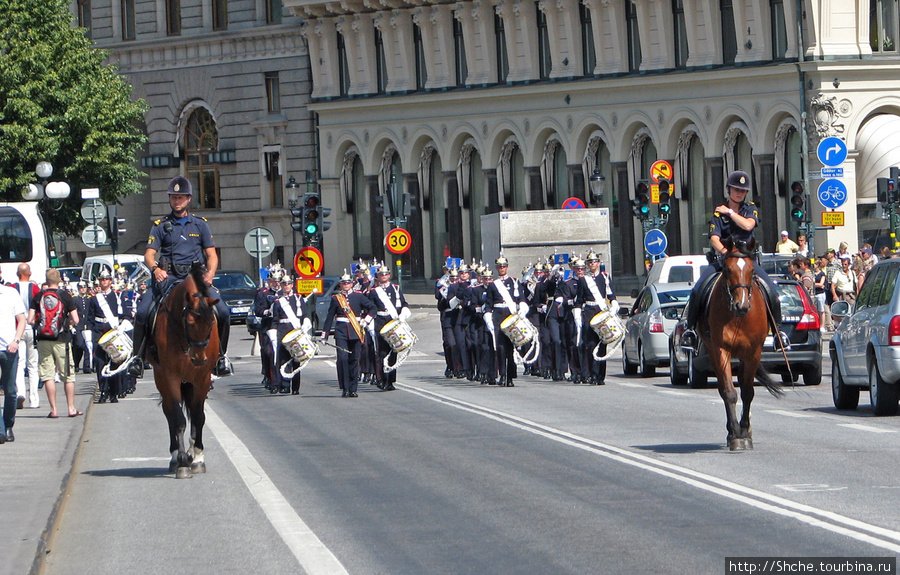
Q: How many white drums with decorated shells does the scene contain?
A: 5